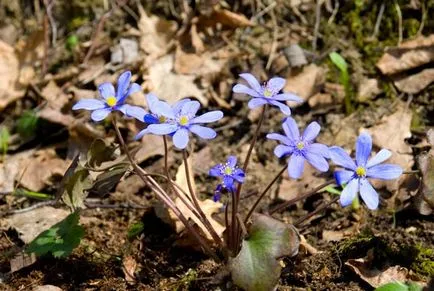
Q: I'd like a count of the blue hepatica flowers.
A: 7